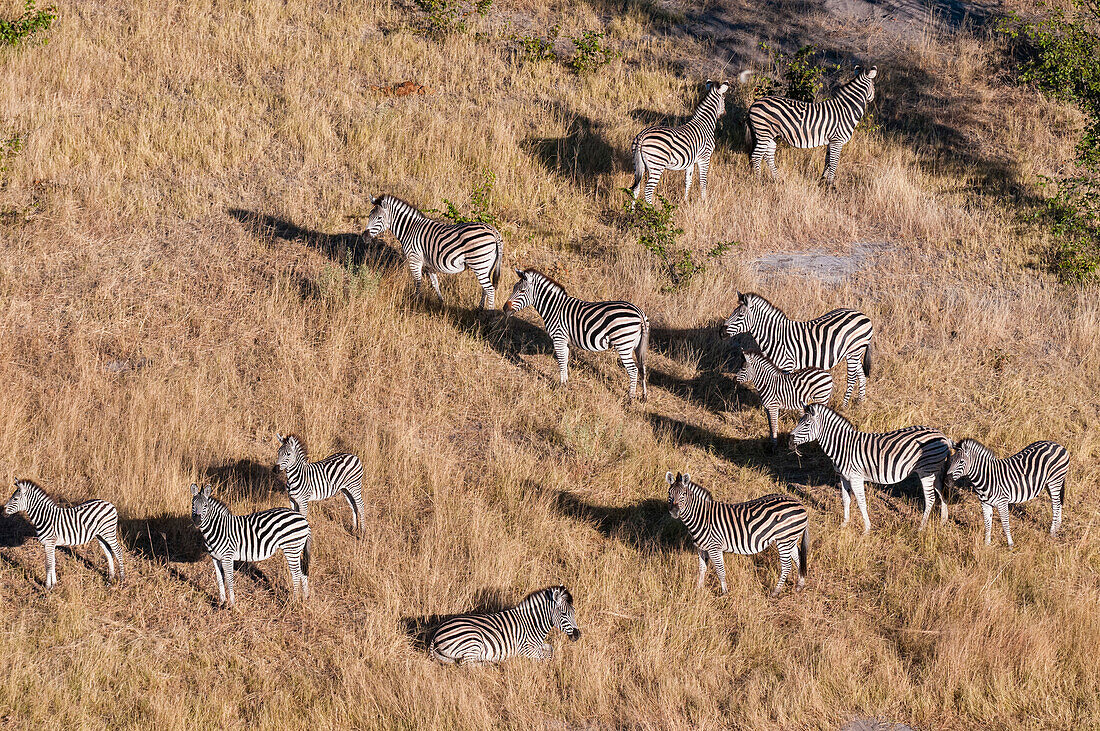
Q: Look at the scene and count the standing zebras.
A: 12